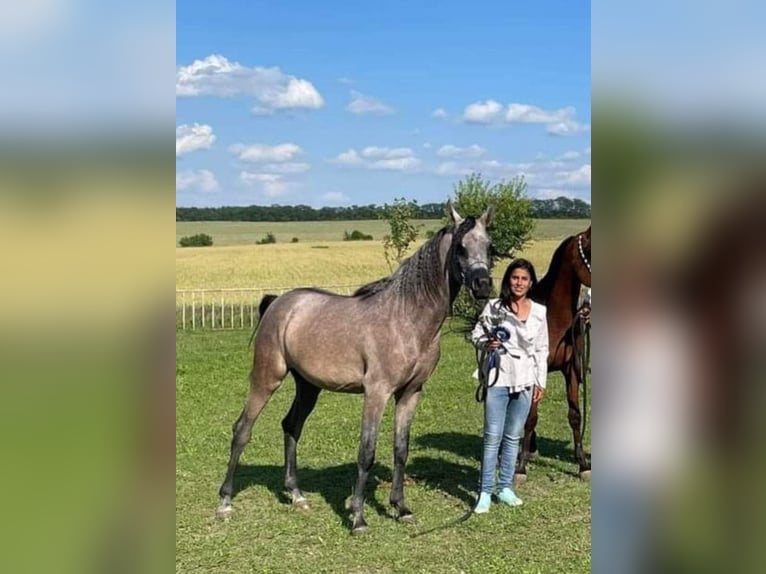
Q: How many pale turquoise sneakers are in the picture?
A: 2